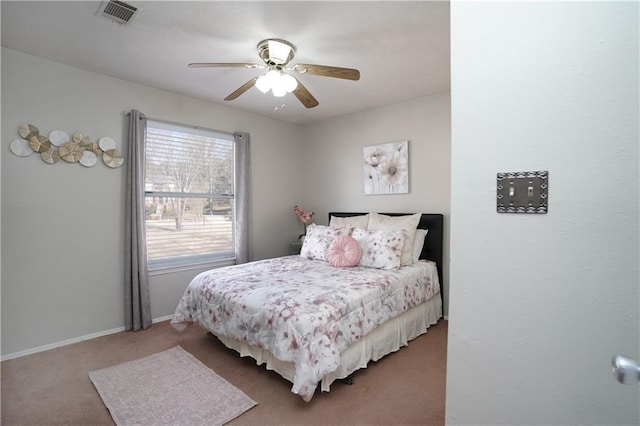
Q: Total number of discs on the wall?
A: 11